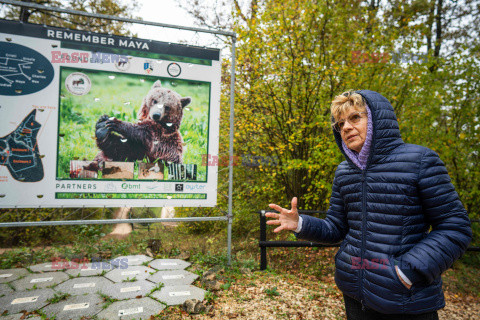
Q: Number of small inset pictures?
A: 4